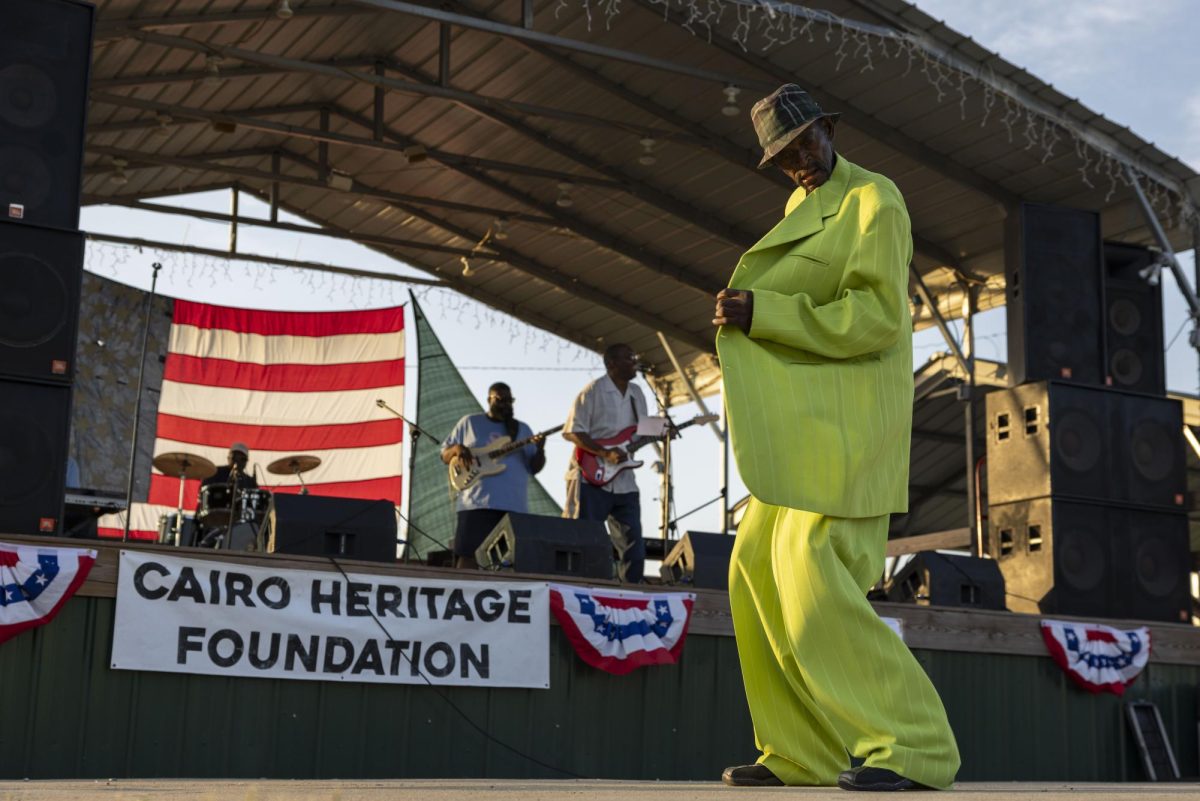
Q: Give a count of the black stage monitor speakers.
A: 4